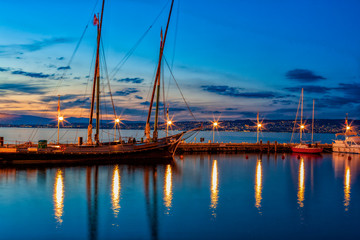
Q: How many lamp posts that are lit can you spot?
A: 7